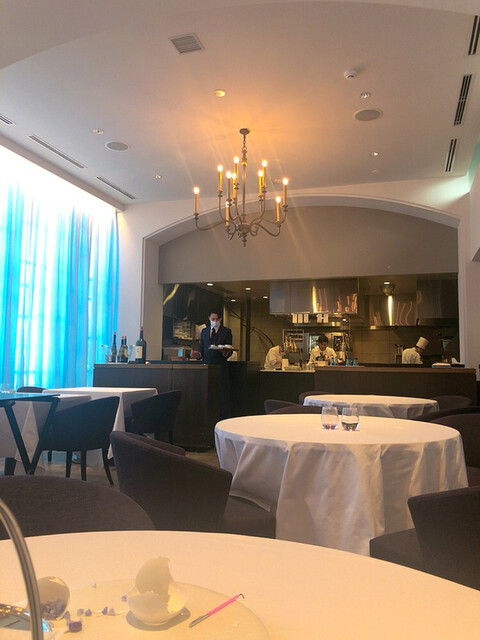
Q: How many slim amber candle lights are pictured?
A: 10